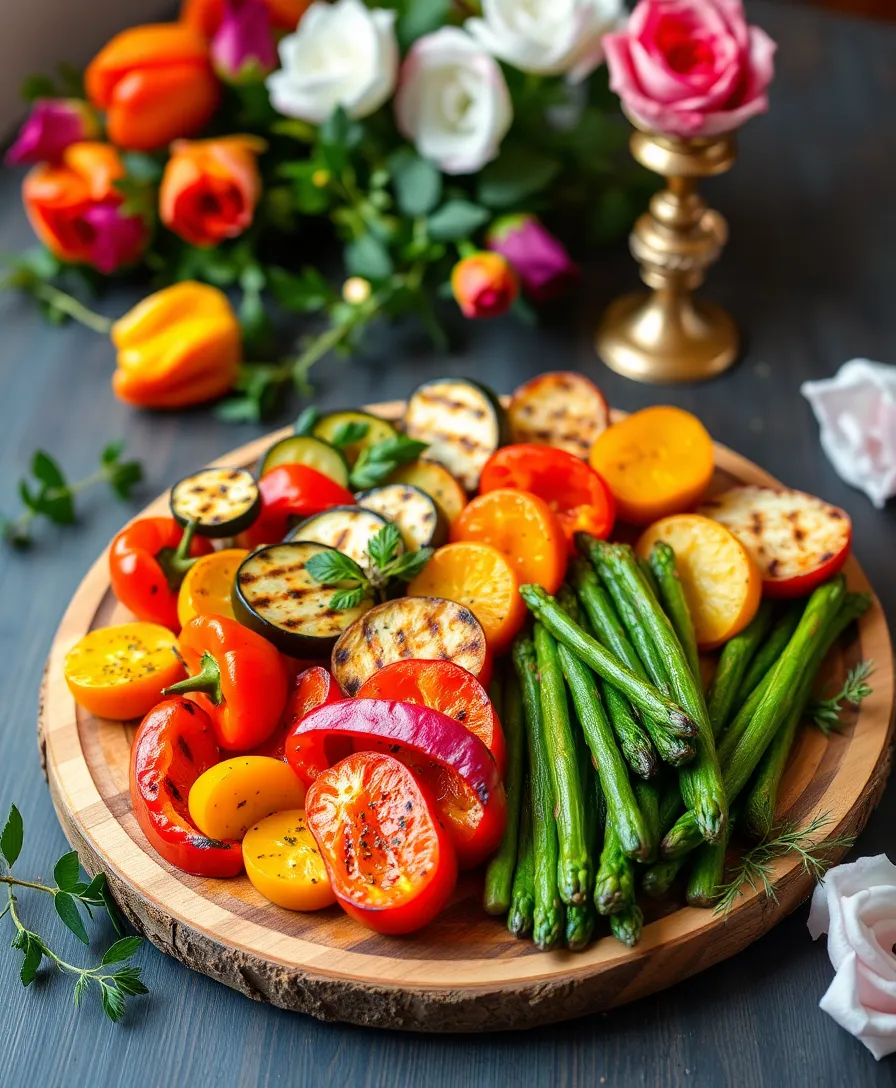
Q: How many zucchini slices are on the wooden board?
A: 7